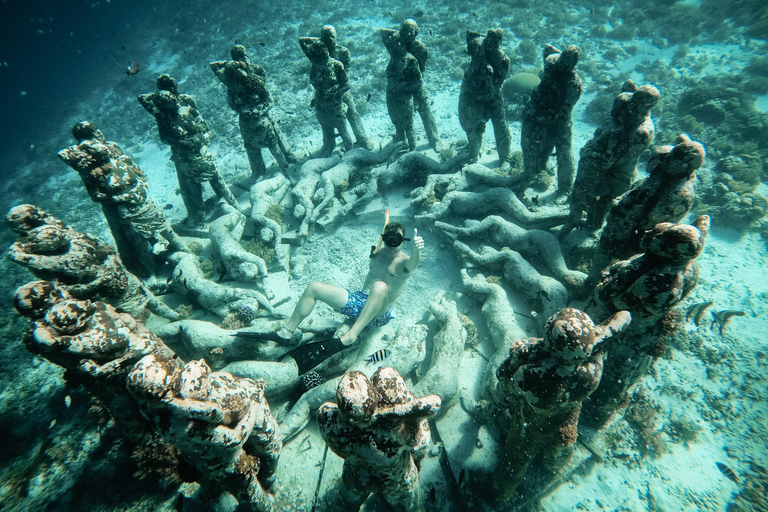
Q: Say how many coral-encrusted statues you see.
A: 15